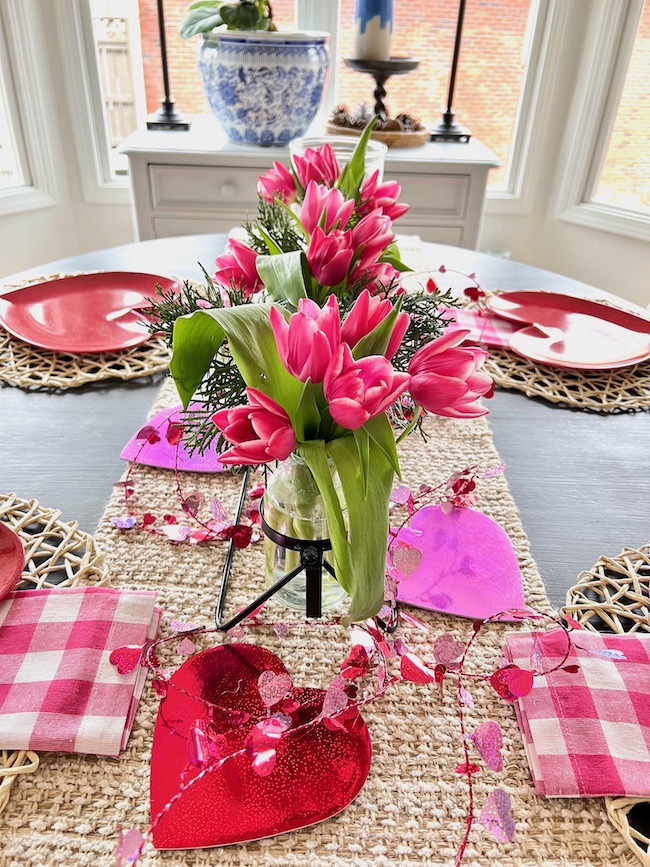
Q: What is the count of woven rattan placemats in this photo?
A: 4